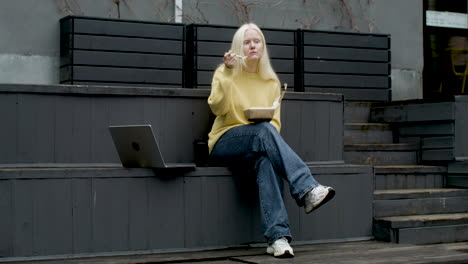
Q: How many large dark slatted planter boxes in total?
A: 3